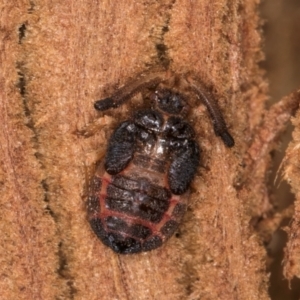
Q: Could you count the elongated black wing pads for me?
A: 2